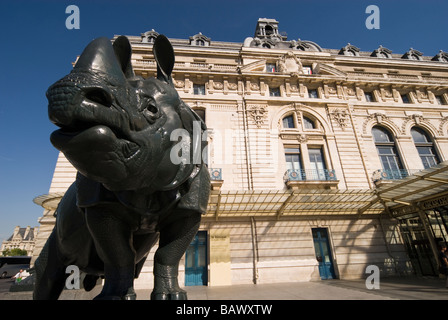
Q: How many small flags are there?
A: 2